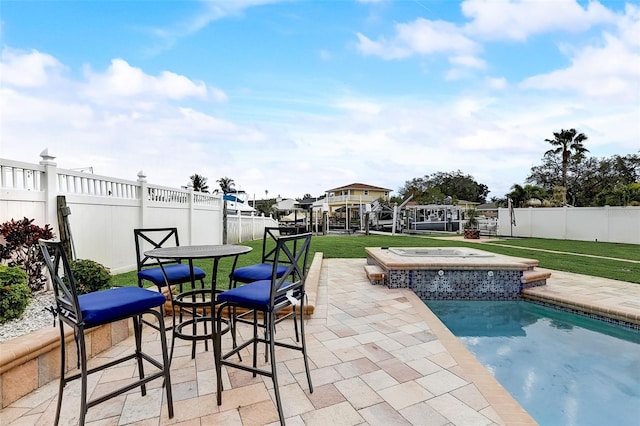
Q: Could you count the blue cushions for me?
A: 4